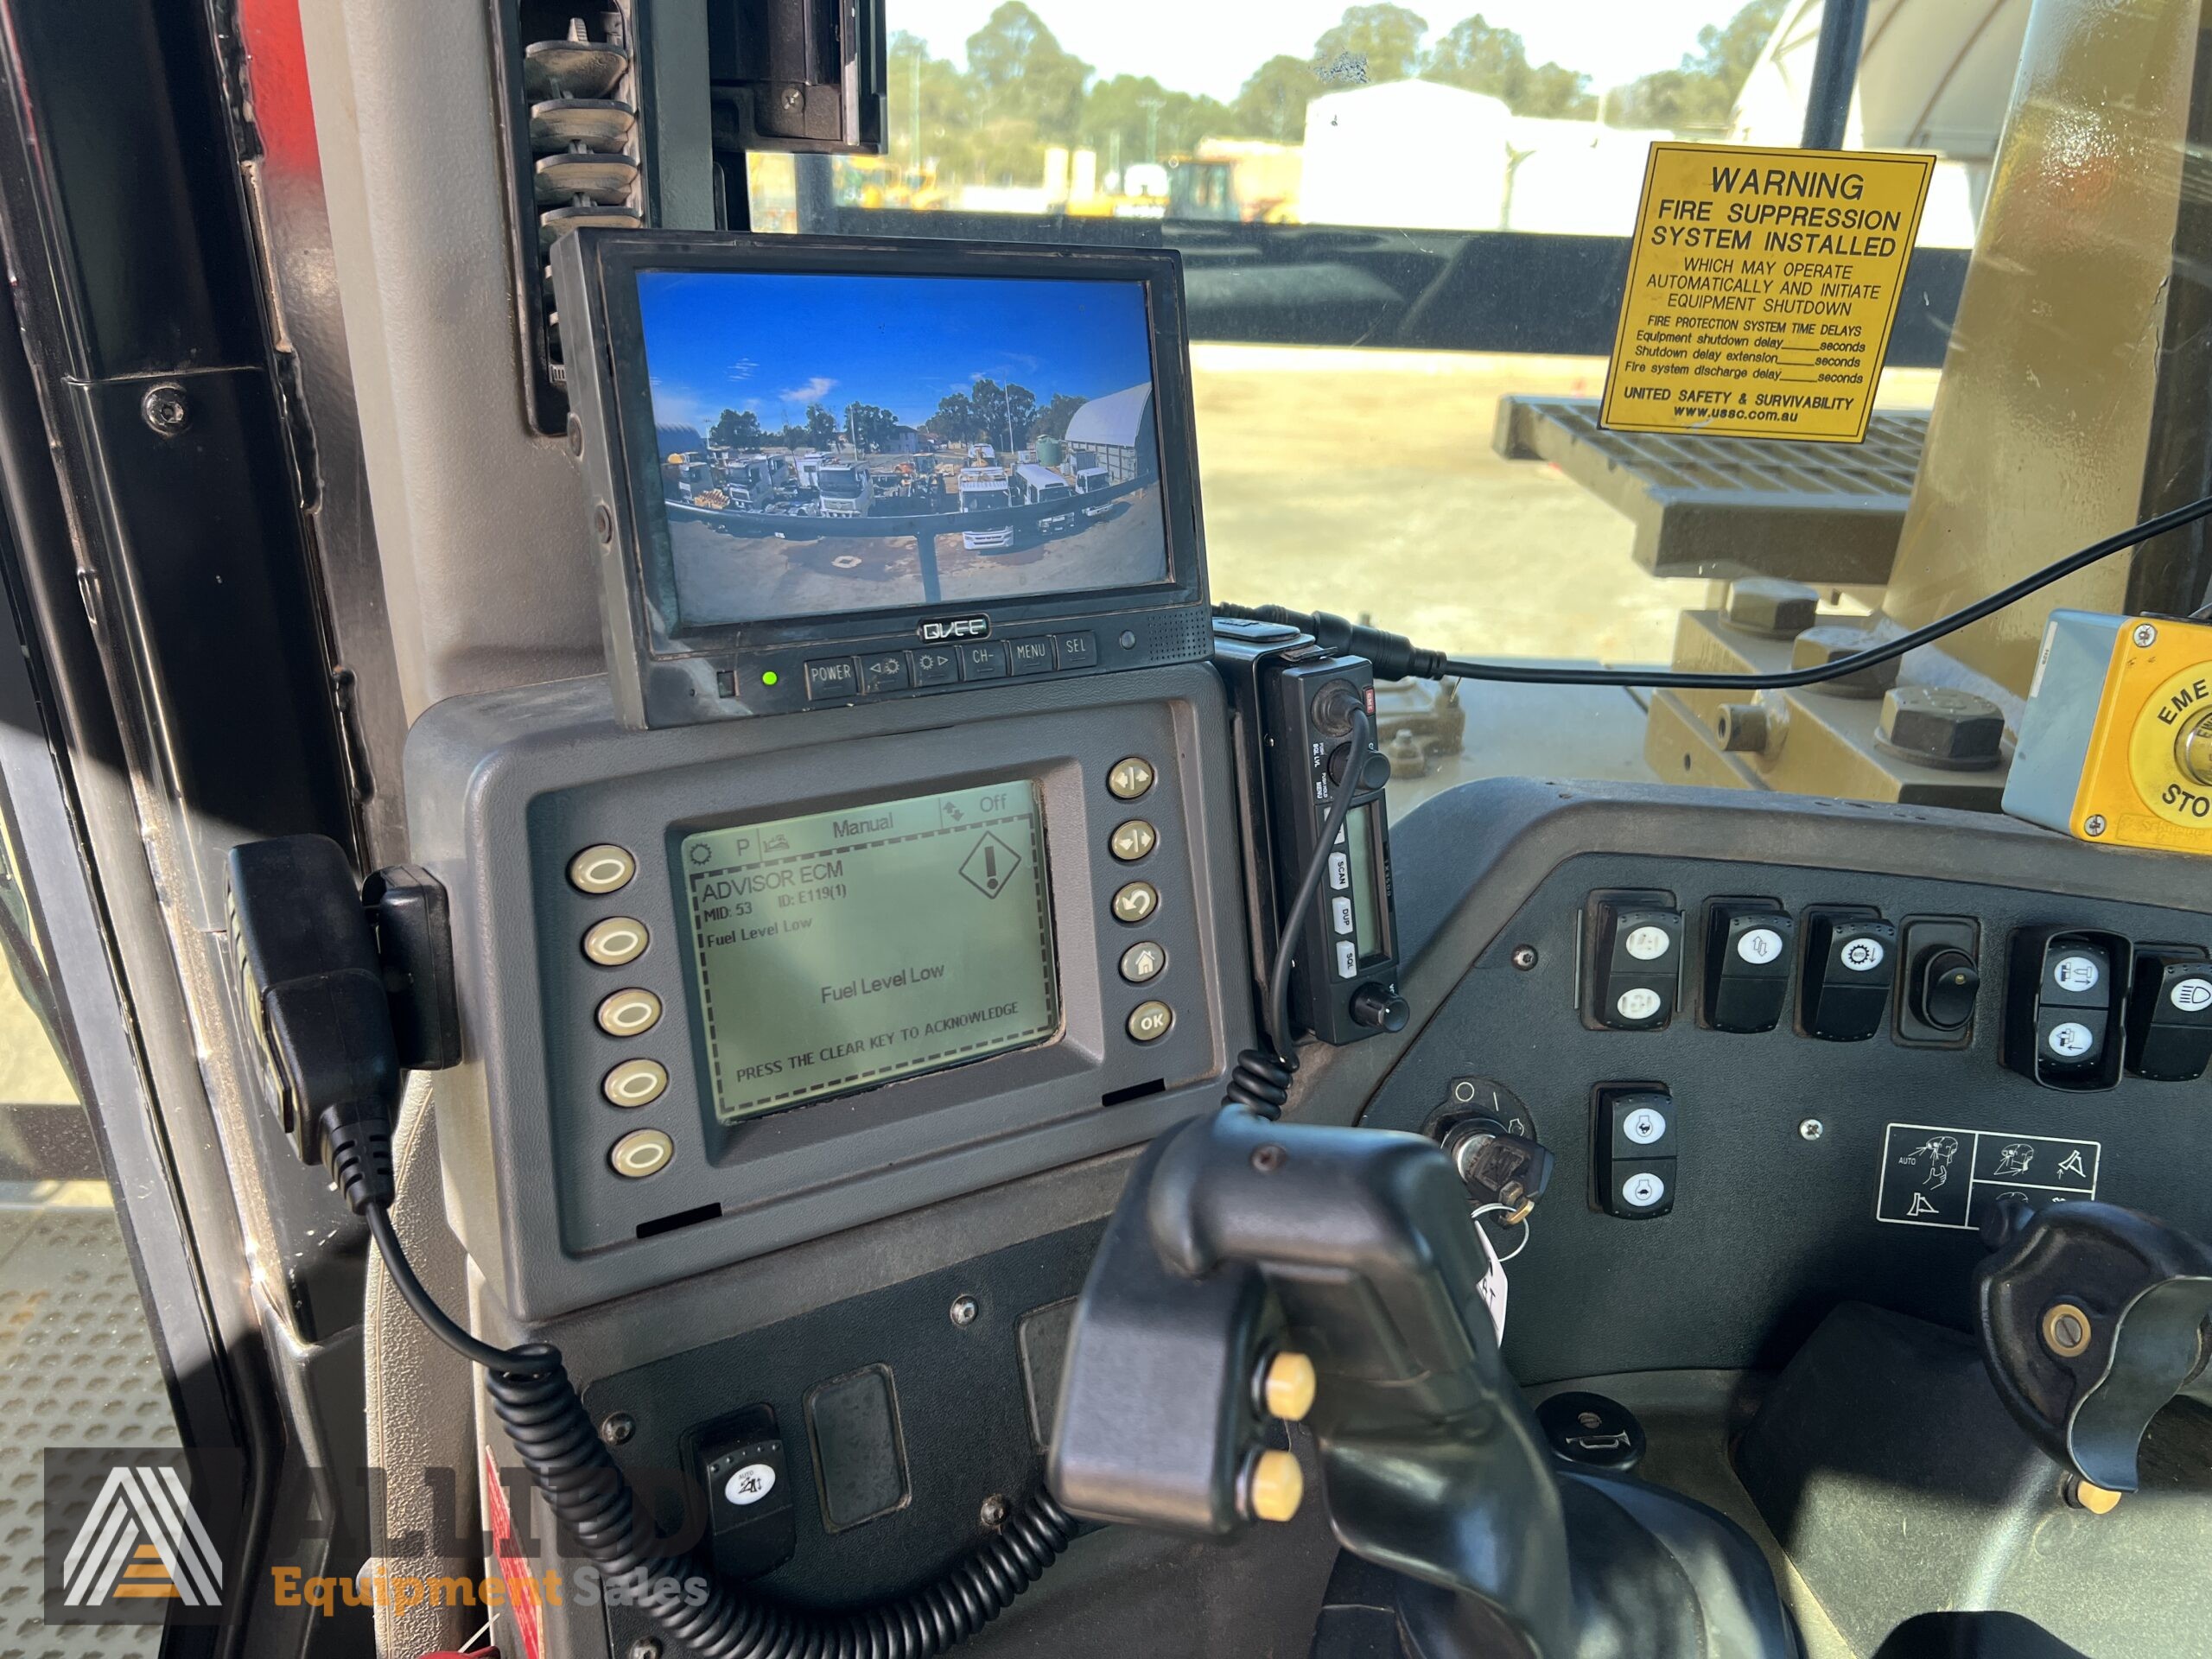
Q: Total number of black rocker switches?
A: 8